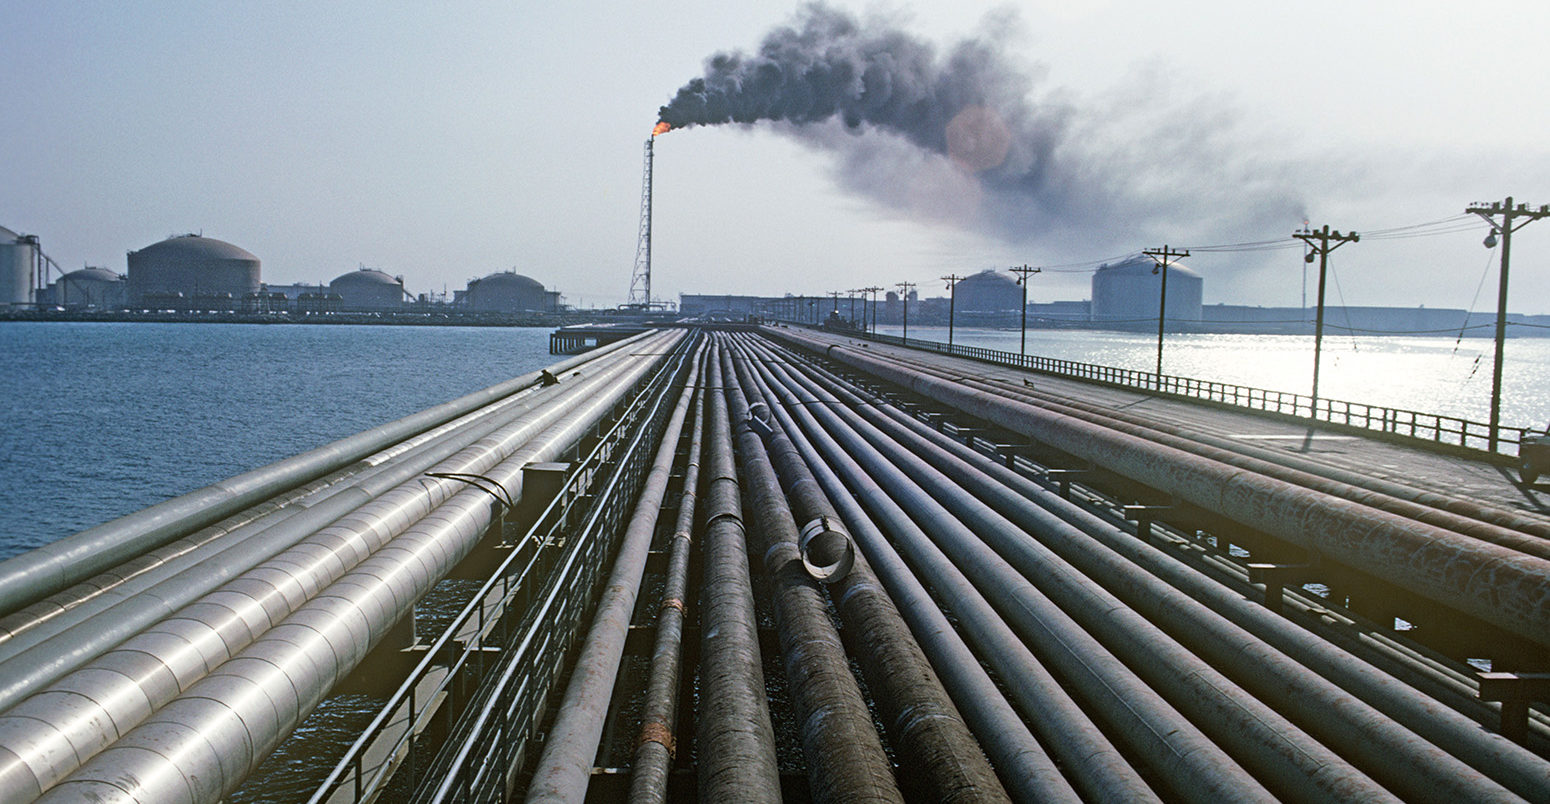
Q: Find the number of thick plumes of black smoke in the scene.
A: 1